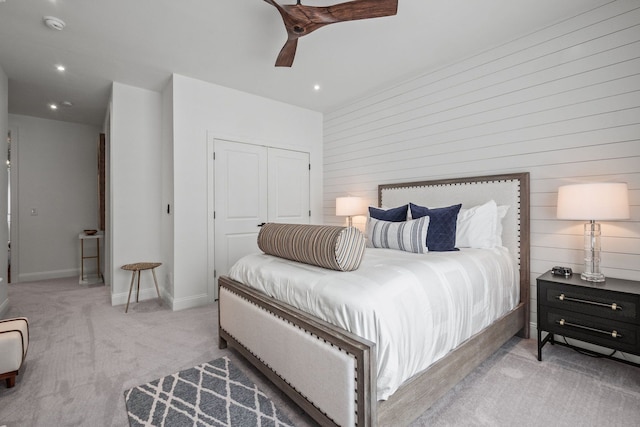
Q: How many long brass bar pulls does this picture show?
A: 2